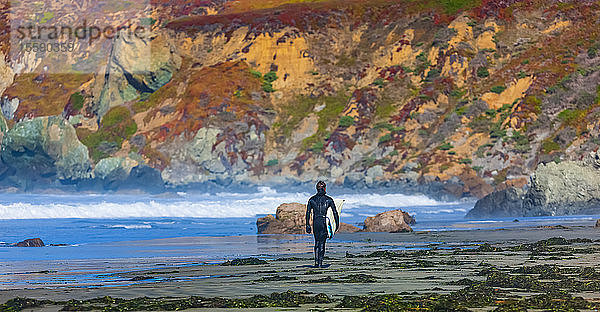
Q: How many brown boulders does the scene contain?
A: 2